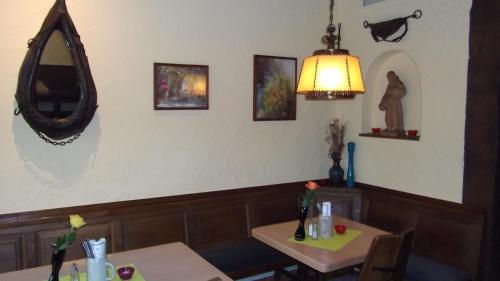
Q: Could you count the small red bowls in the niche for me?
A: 2